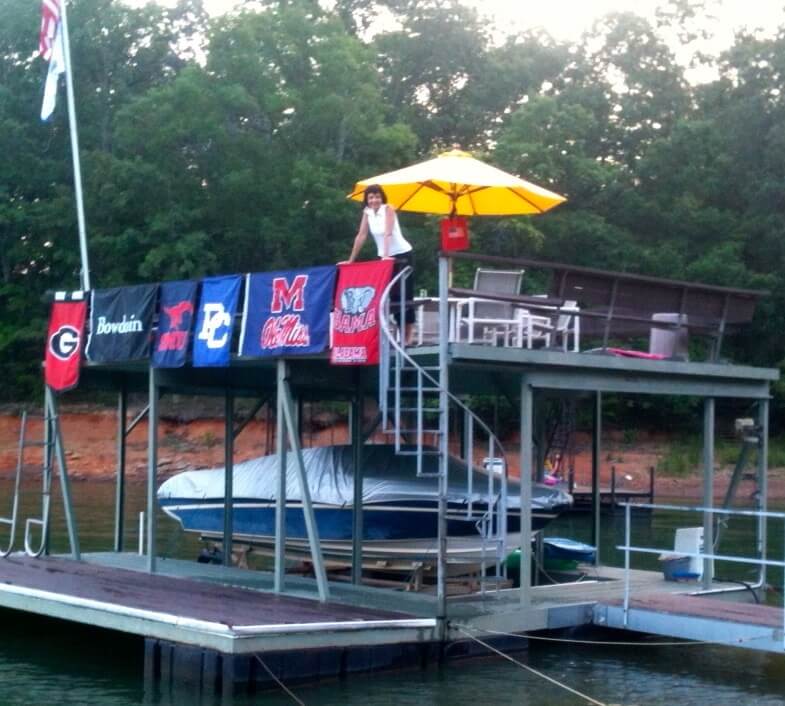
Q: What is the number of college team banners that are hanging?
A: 6